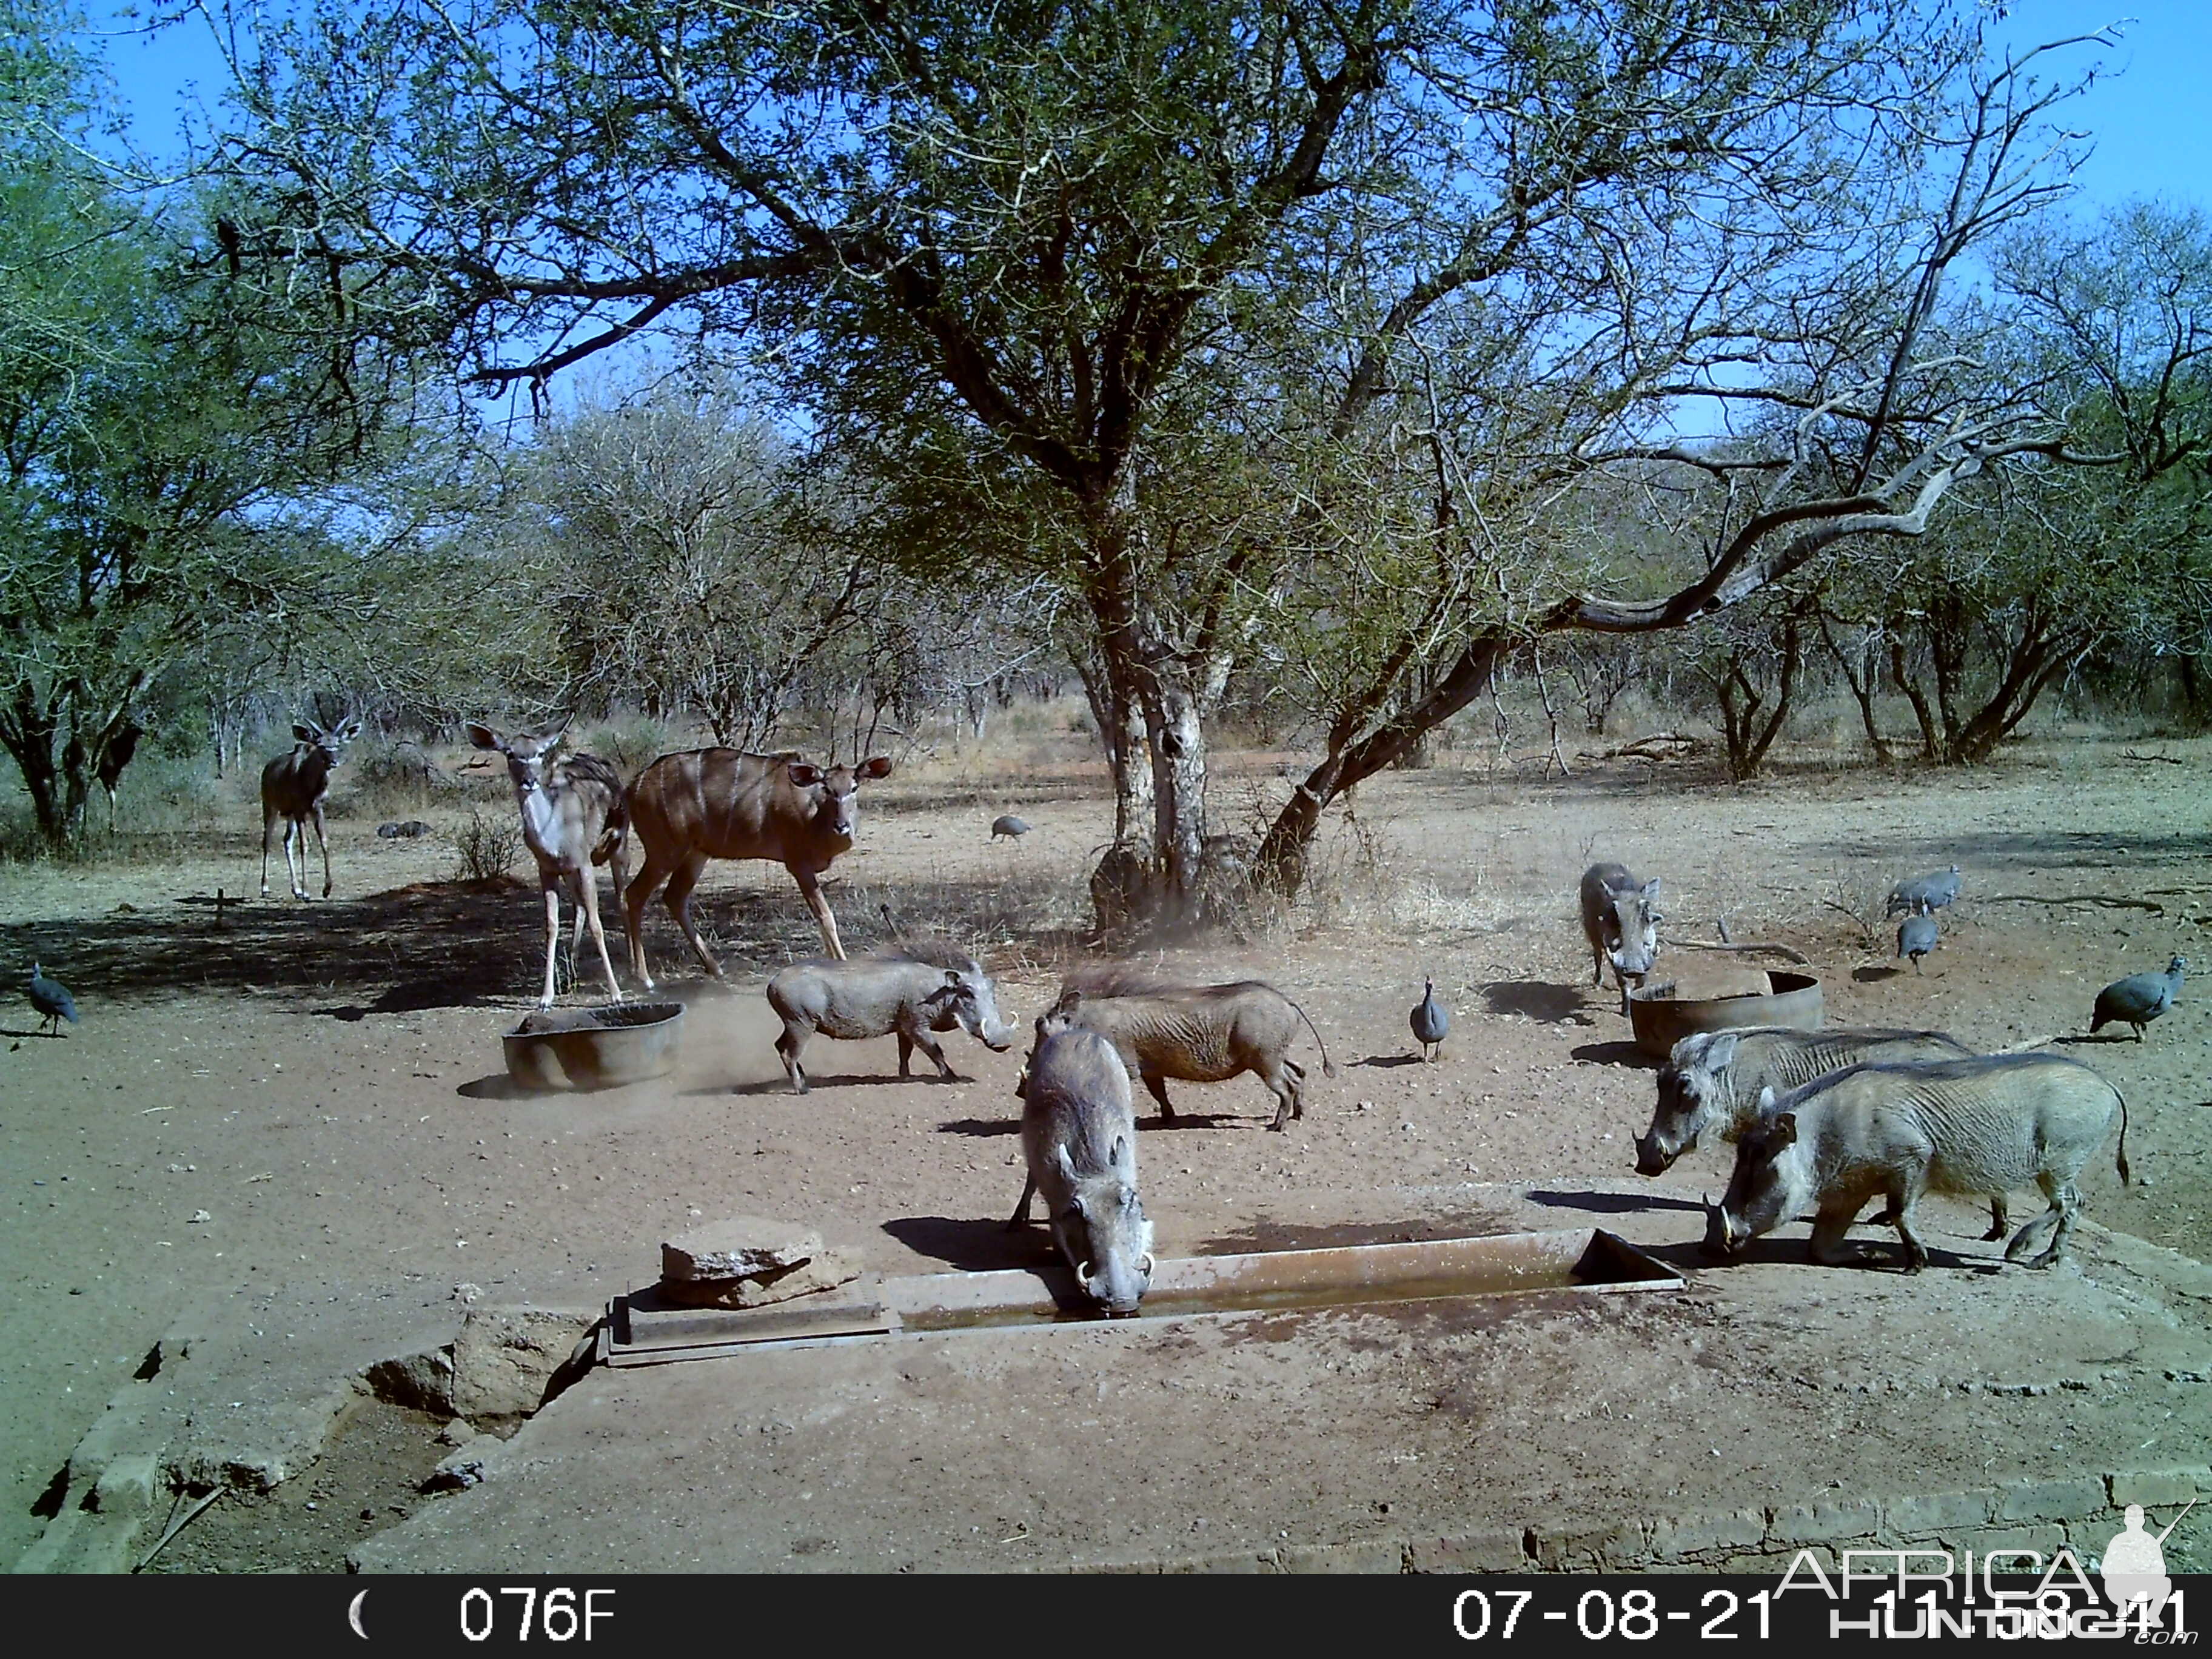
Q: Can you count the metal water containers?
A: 3